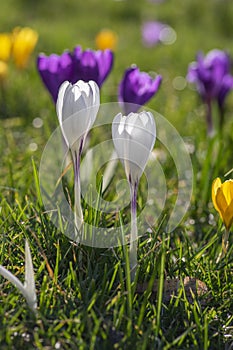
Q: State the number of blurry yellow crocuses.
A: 4